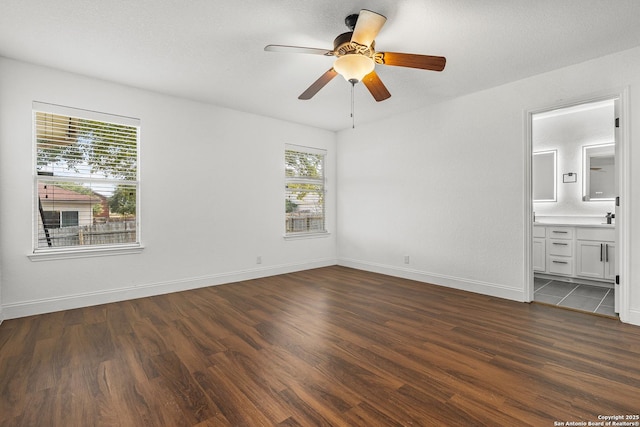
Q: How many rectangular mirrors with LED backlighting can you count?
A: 2